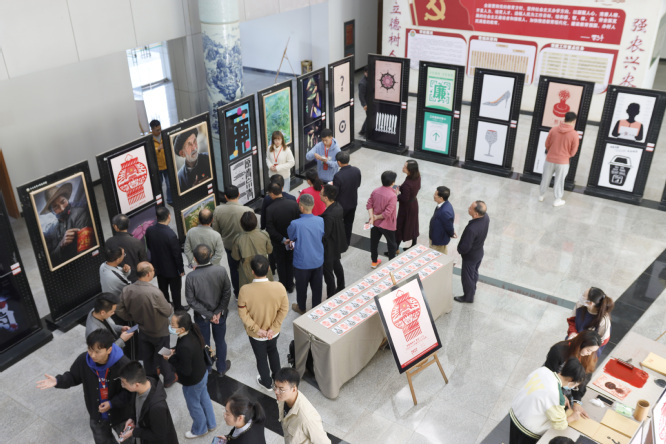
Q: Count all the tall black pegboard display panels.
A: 13